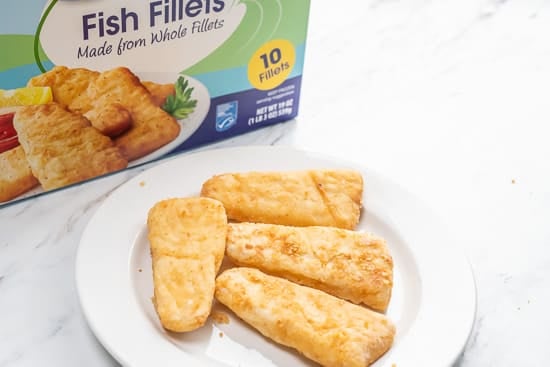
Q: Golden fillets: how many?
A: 4